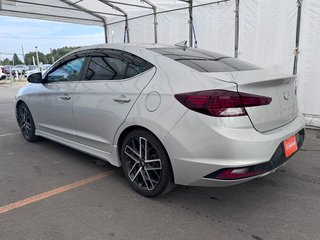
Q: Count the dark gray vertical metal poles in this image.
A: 6